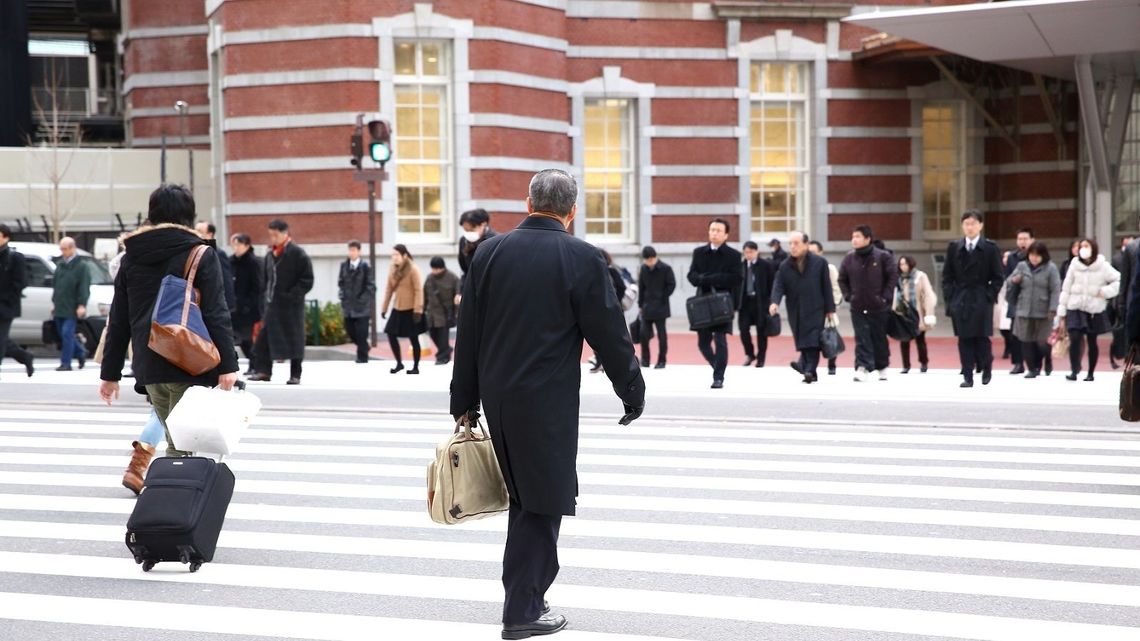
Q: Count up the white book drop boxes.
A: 0